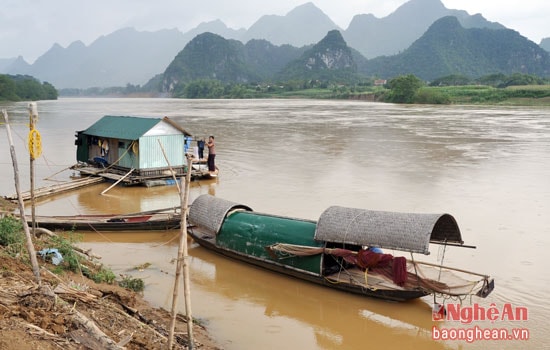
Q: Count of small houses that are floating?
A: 1